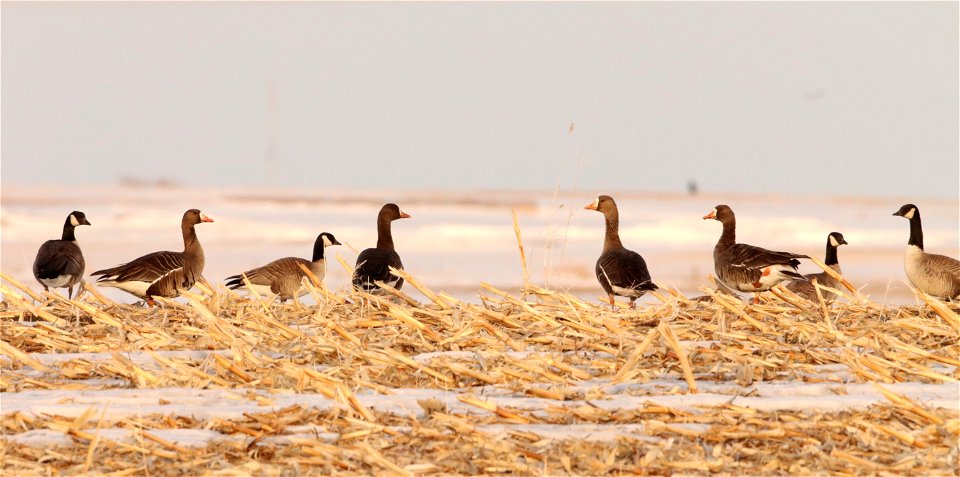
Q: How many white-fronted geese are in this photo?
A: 4